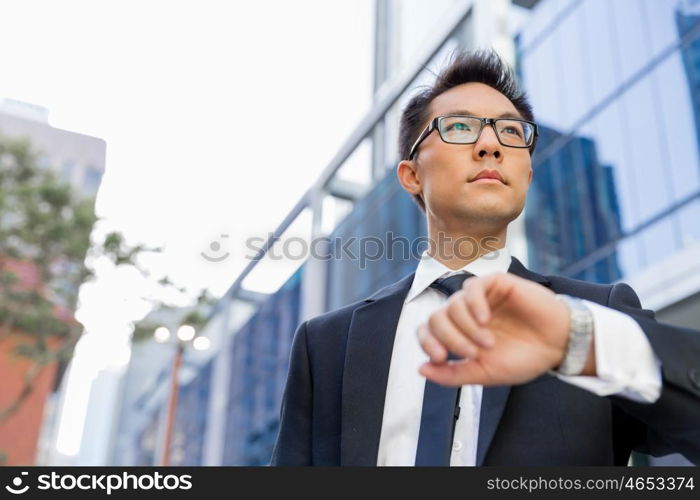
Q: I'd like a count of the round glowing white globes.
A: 3